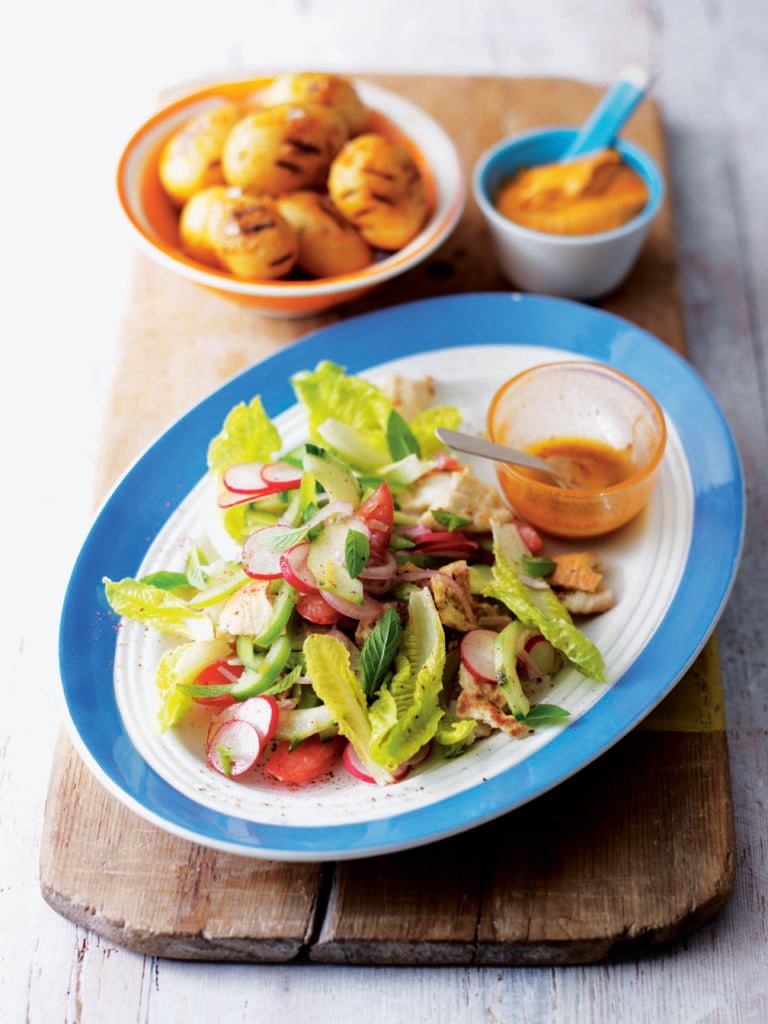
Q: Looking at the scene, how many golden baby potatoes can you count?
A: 7